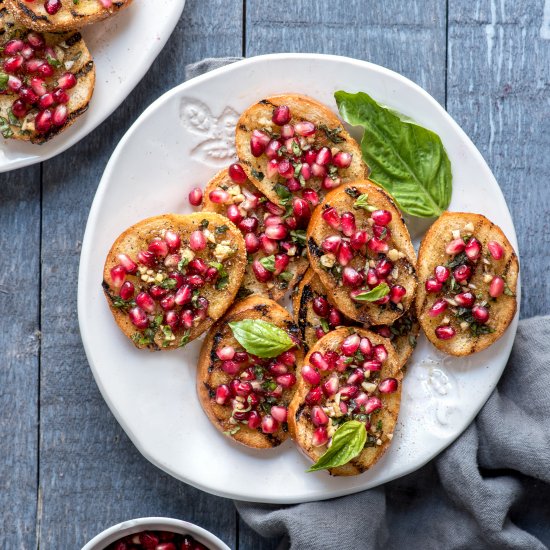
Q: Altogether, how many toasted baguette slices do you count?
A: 10